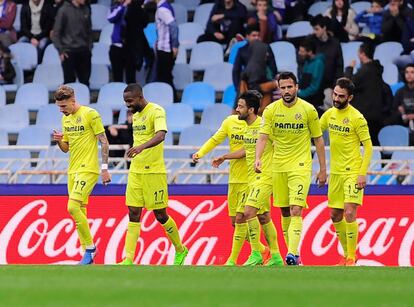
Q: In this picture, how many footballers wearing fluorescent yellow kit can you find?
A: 6